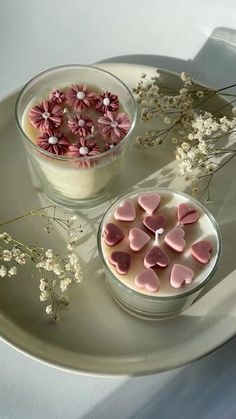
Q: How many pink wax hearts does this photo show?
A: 12